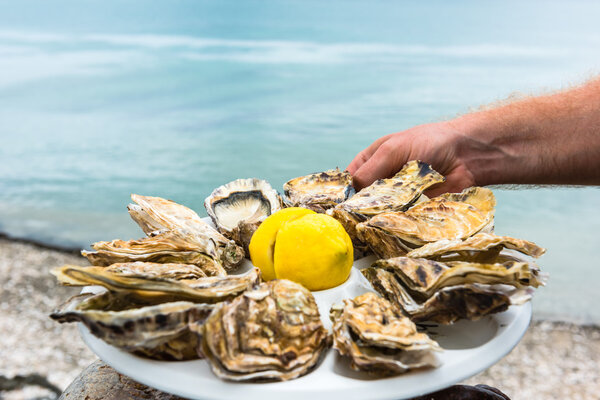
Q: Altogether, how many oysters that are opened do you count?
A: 1